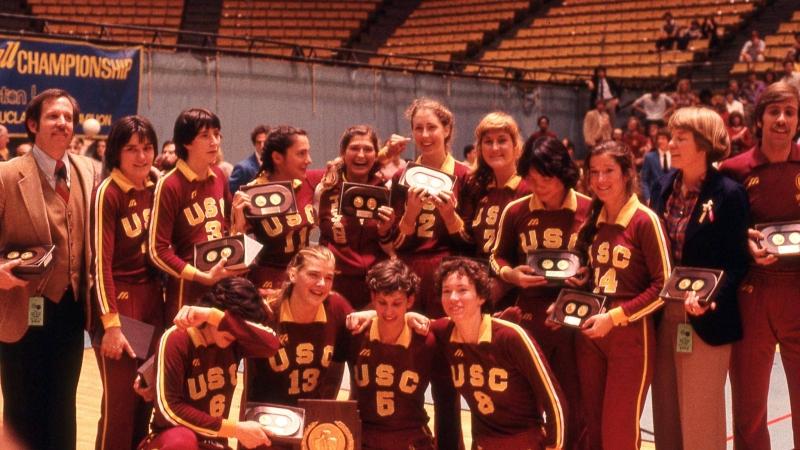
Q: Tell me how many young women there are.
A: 12